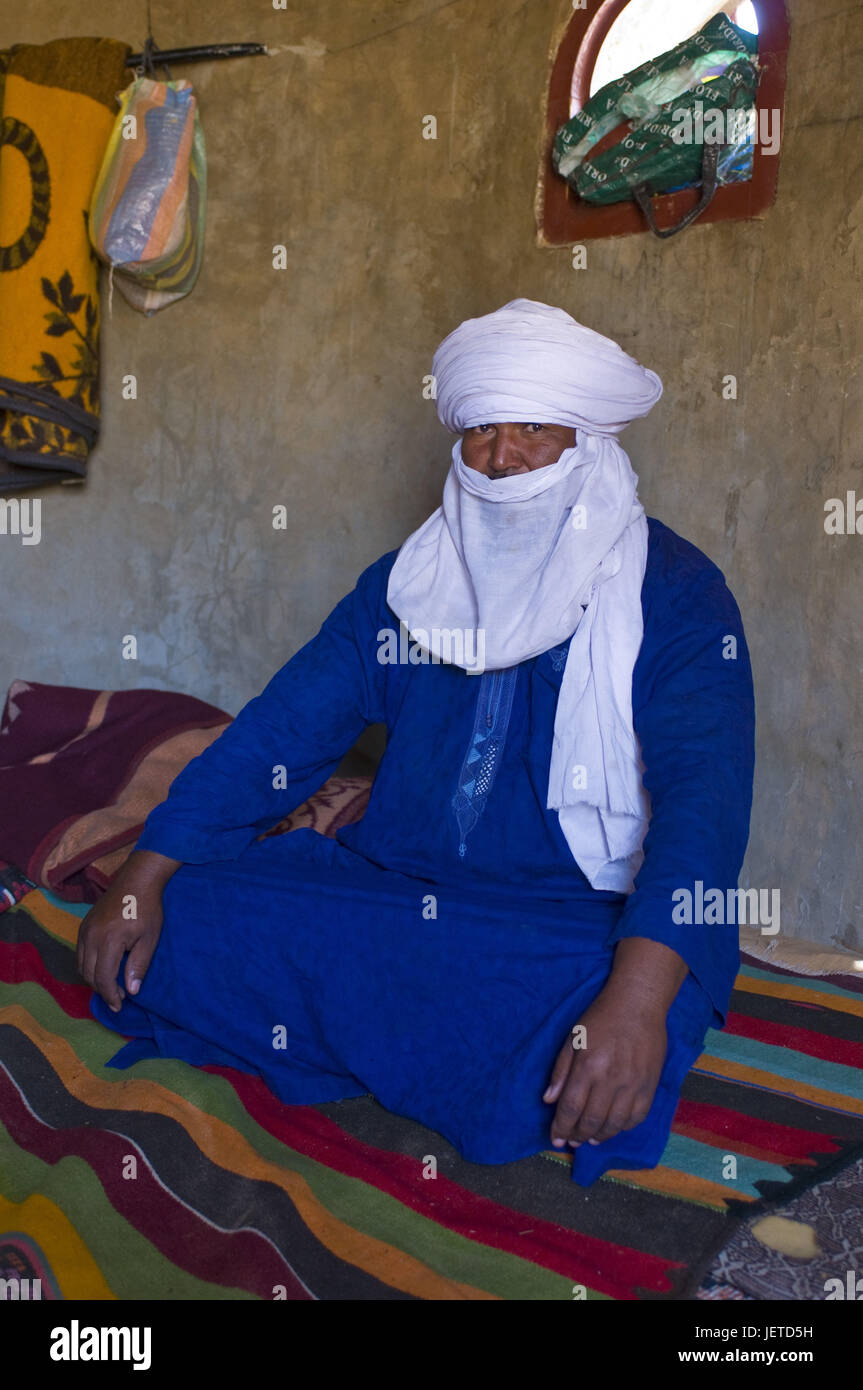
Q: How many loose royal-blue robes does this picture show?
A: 1